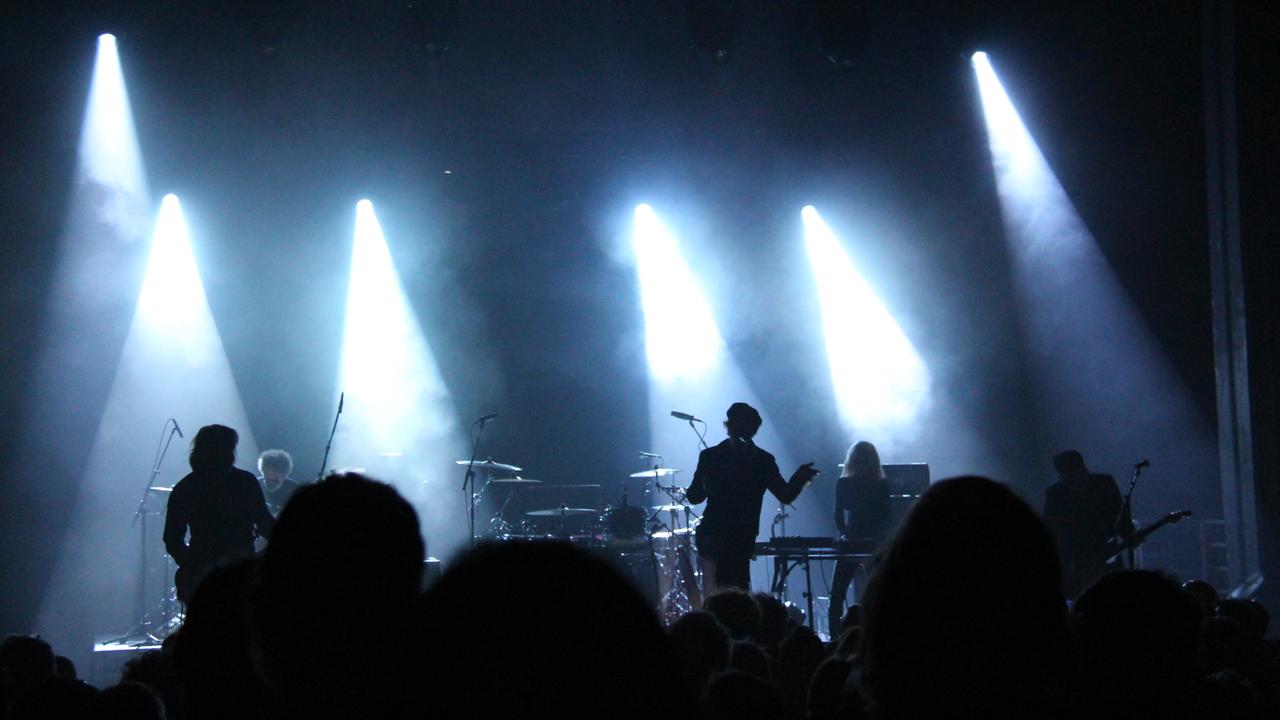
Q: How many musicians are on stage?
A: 5